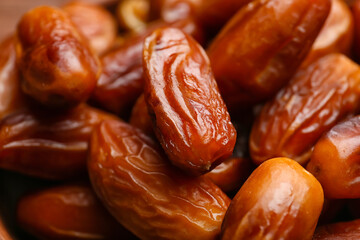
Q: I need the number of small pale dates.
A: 0